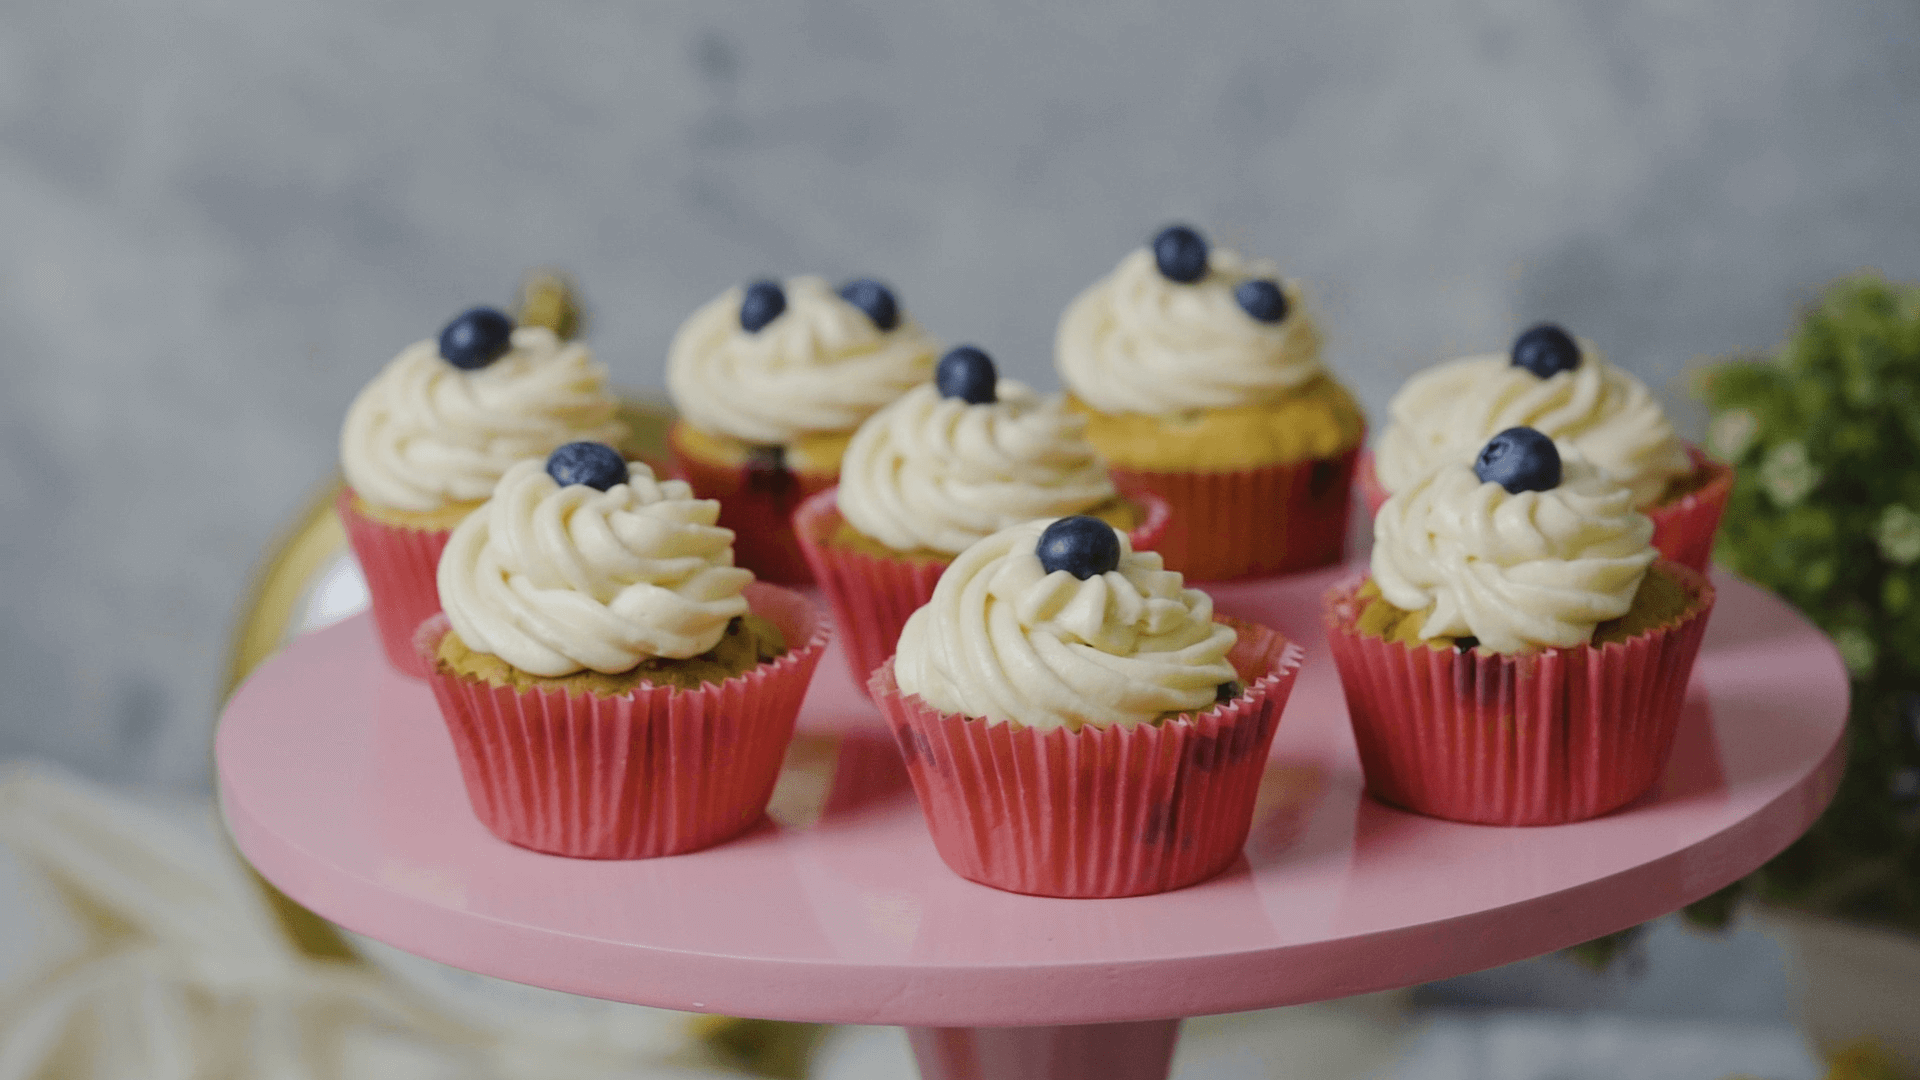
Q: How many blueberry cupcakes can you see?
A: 8